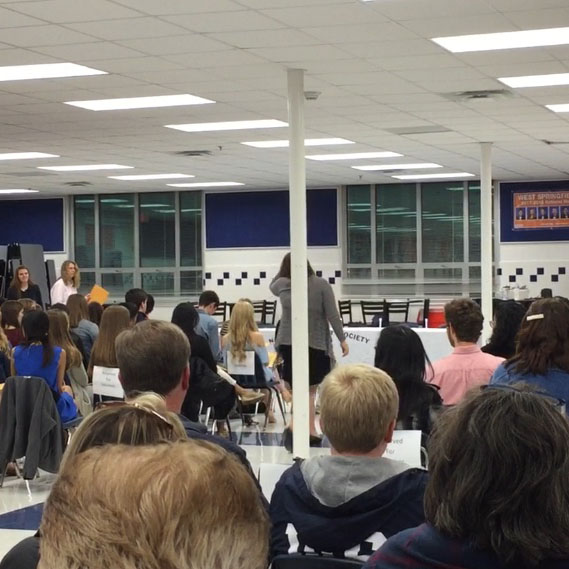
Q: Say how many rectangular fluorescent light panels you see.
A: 15